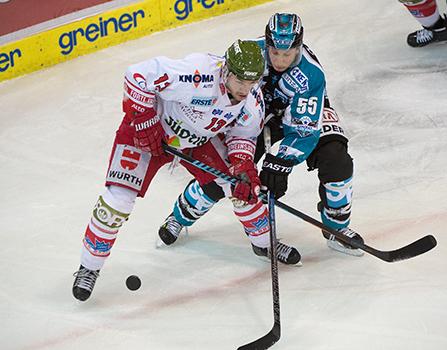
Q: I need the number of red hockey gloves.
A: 2